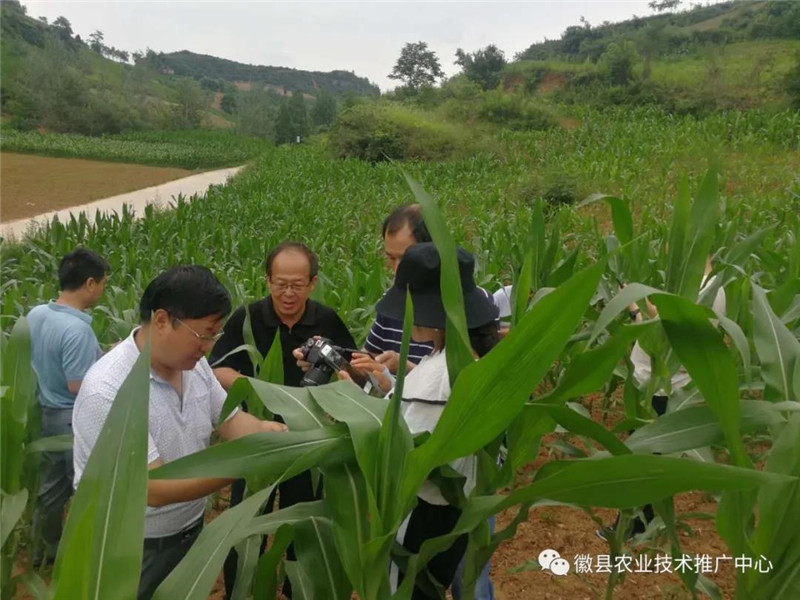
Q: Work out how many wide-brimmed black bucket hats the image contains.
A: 1